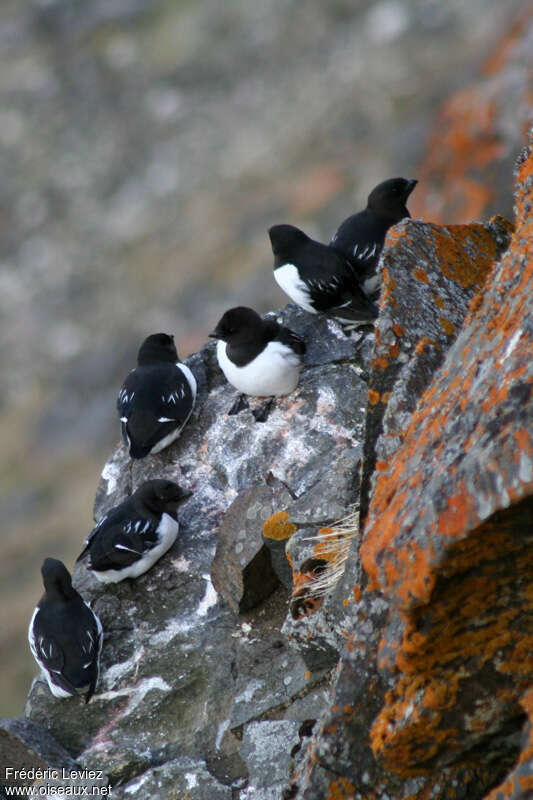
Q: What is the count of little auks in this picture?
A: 6